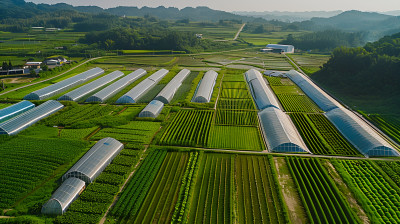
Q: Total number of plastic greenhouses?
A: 15